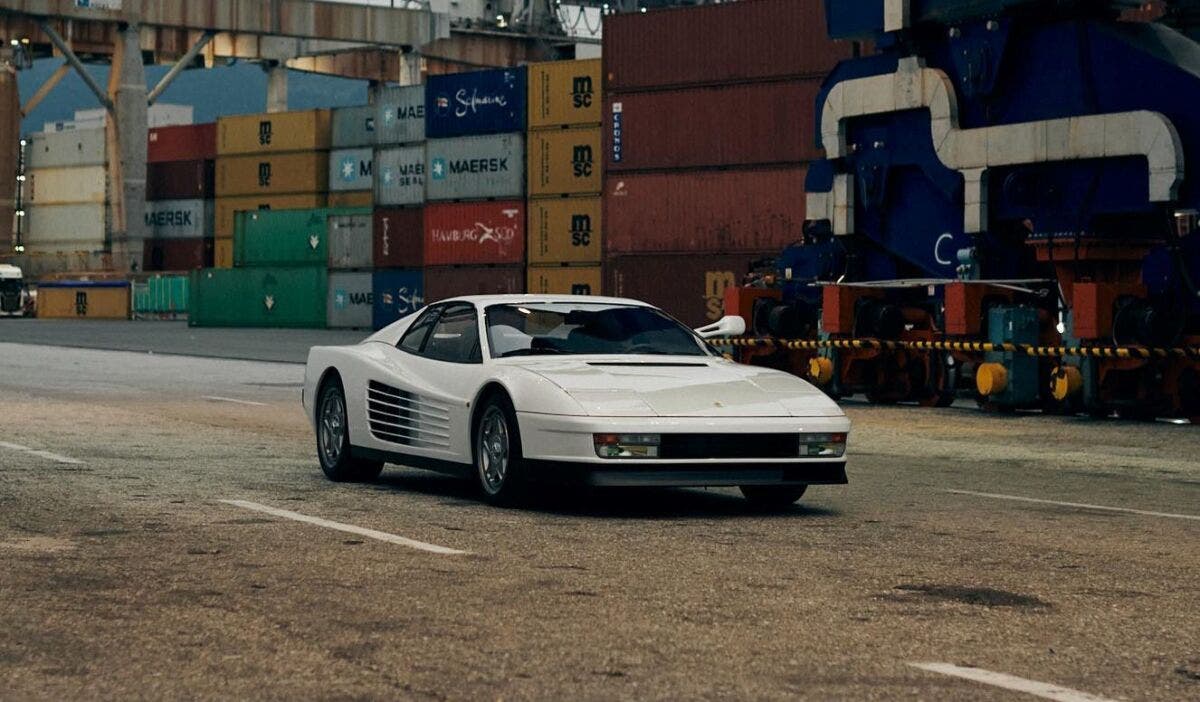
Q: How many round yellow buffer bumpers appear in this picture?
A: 3